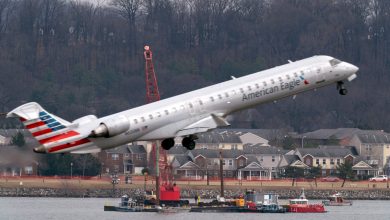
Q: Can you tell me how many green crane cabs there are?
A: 0